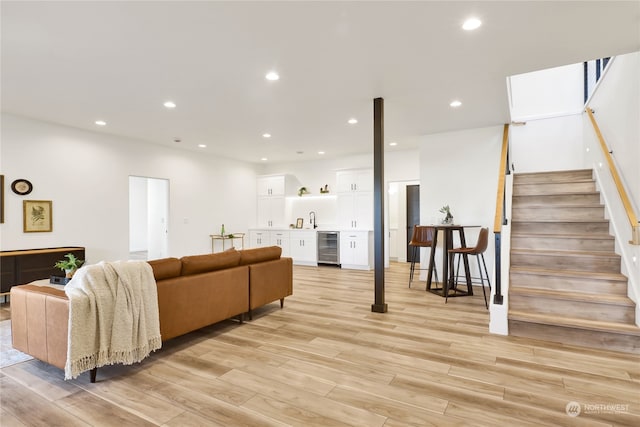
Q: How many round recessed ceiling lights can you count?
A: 11